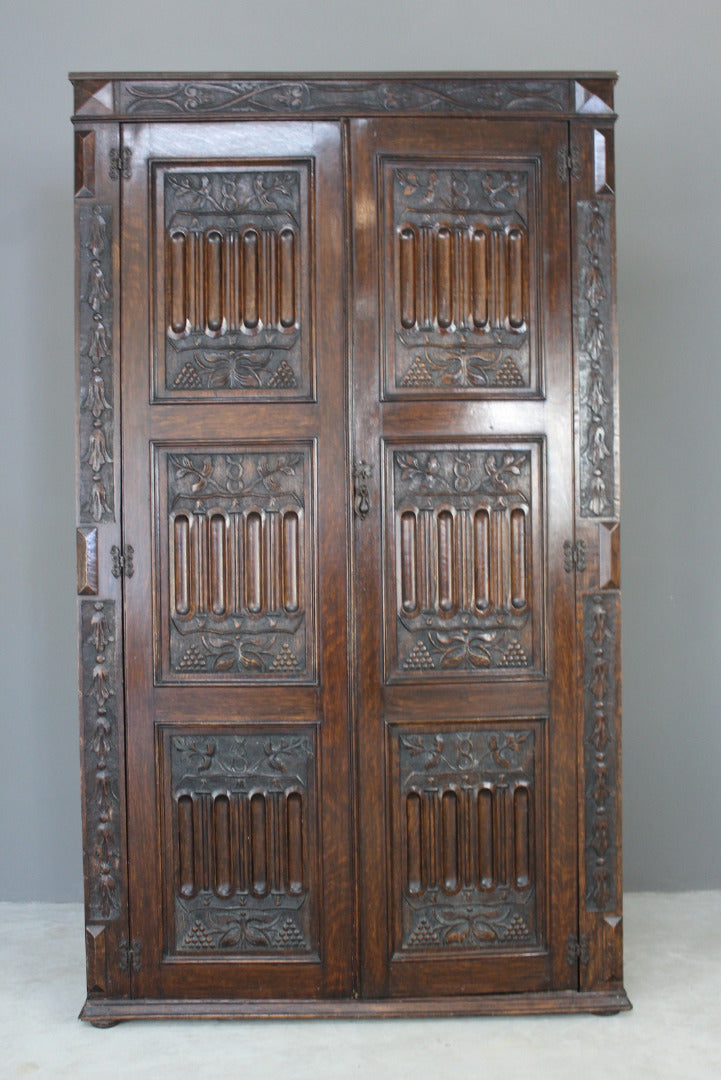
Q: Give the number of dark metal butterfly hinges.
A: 6